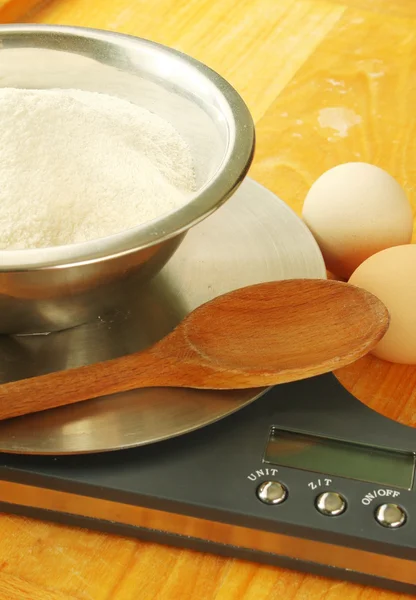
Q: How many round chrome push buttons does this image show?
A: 3